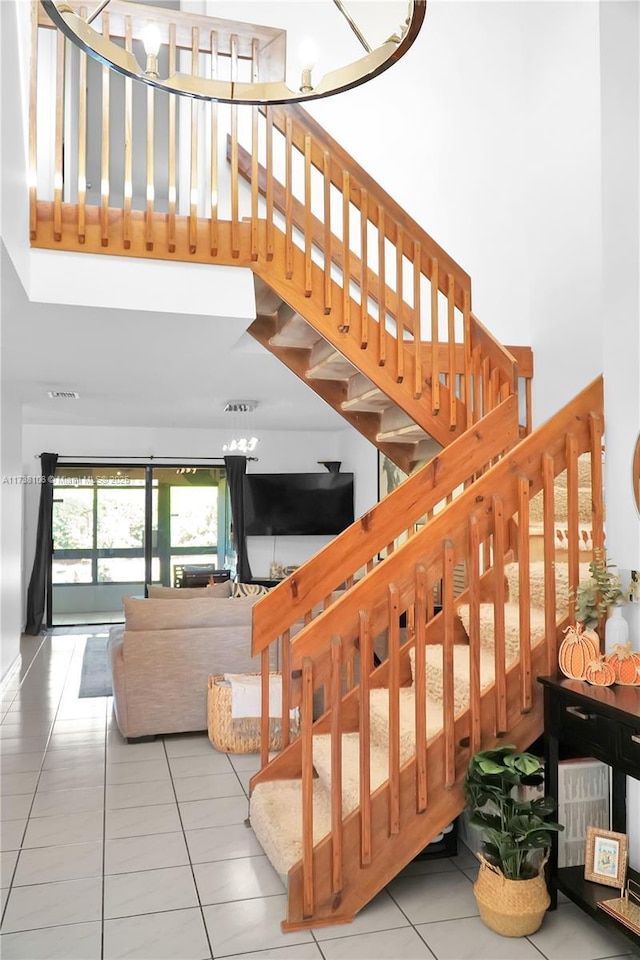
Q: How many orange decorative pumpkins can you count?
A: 3